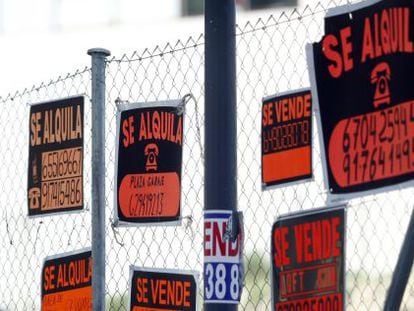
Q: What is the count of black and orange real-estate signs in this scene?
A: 7